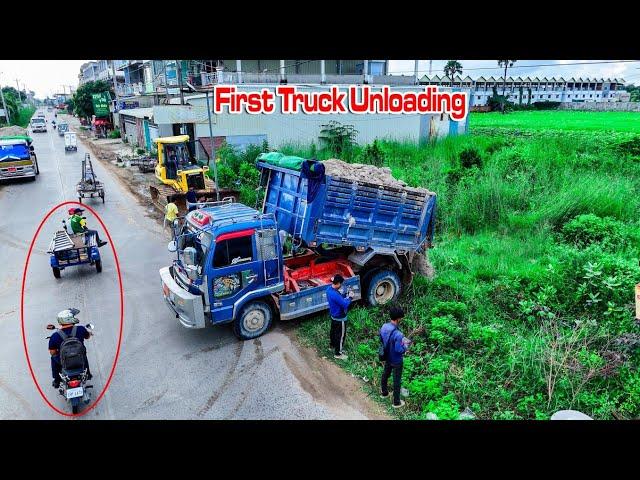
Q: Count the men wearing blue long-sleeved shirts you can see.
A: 2